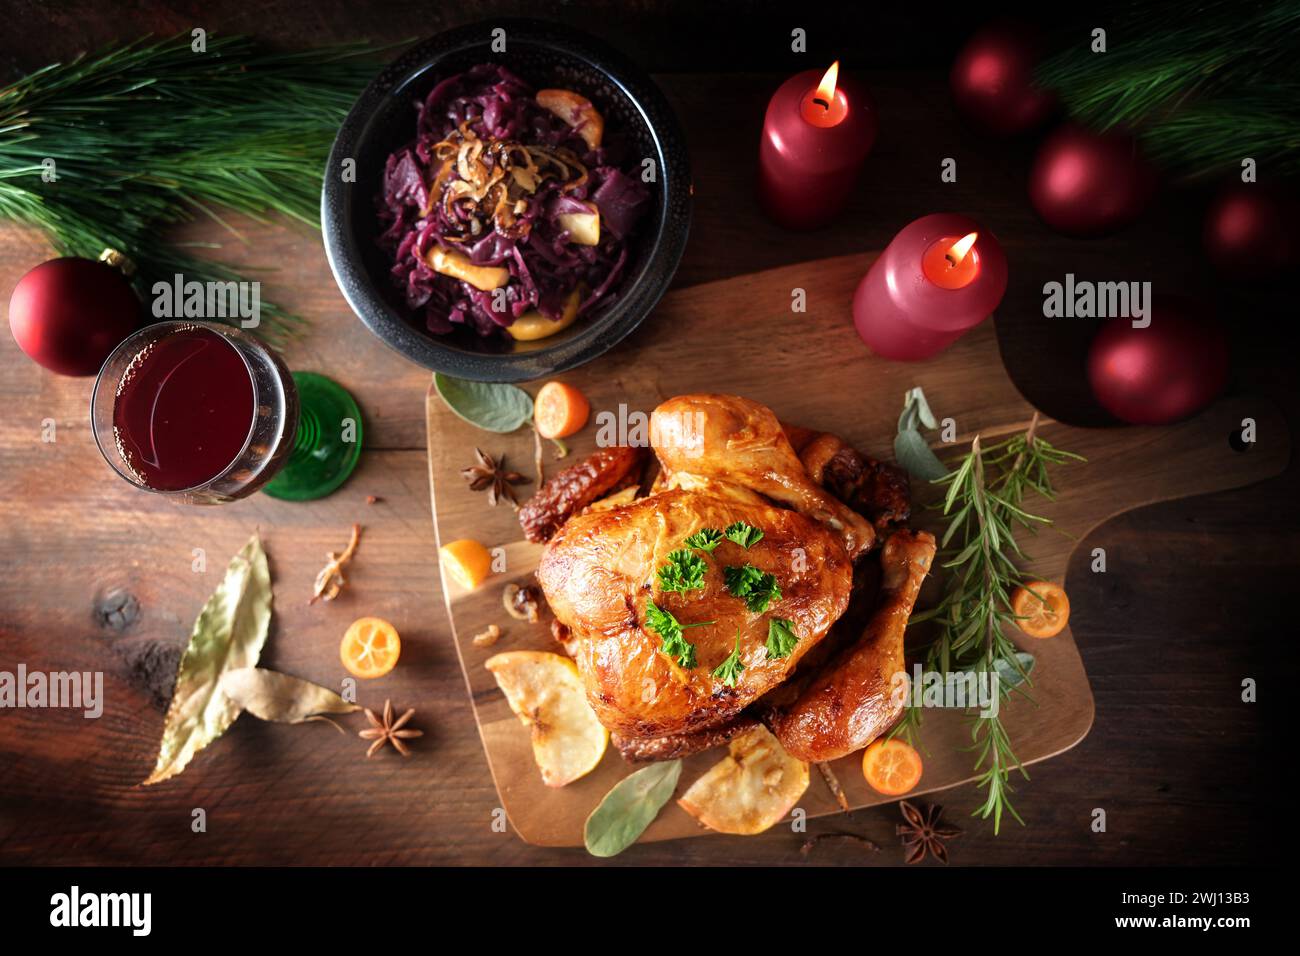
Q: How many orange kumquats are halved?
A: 5